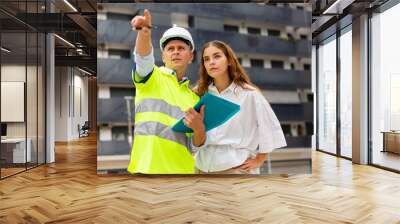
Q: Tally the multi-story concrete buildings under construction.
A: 1